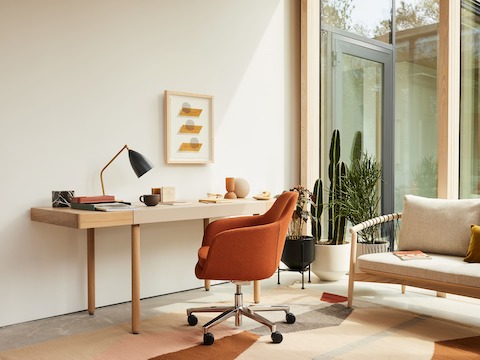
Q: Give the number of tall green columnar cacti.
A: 3